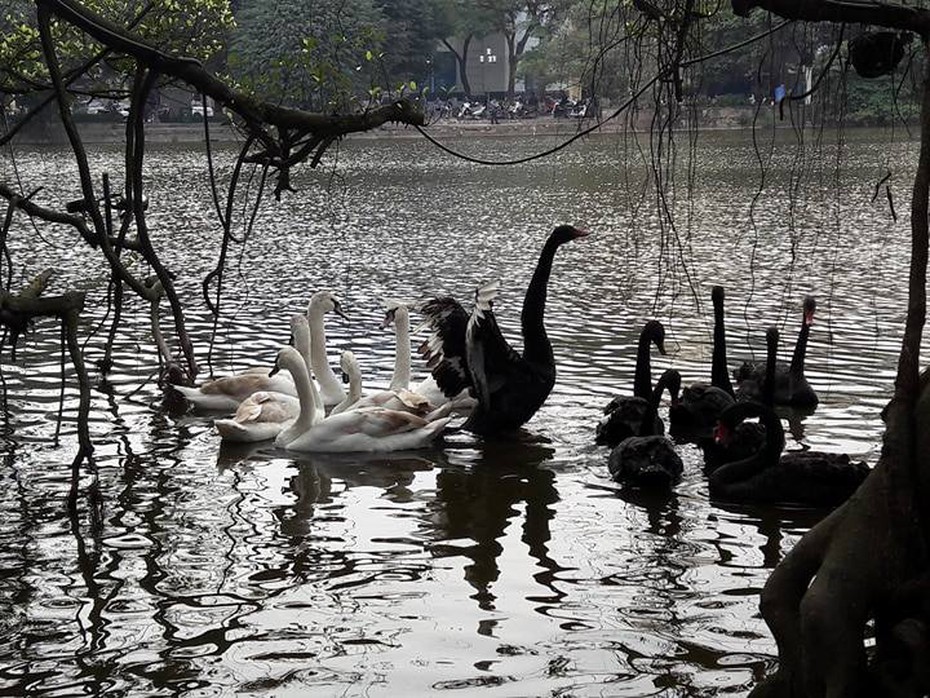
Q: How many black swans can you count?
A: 7